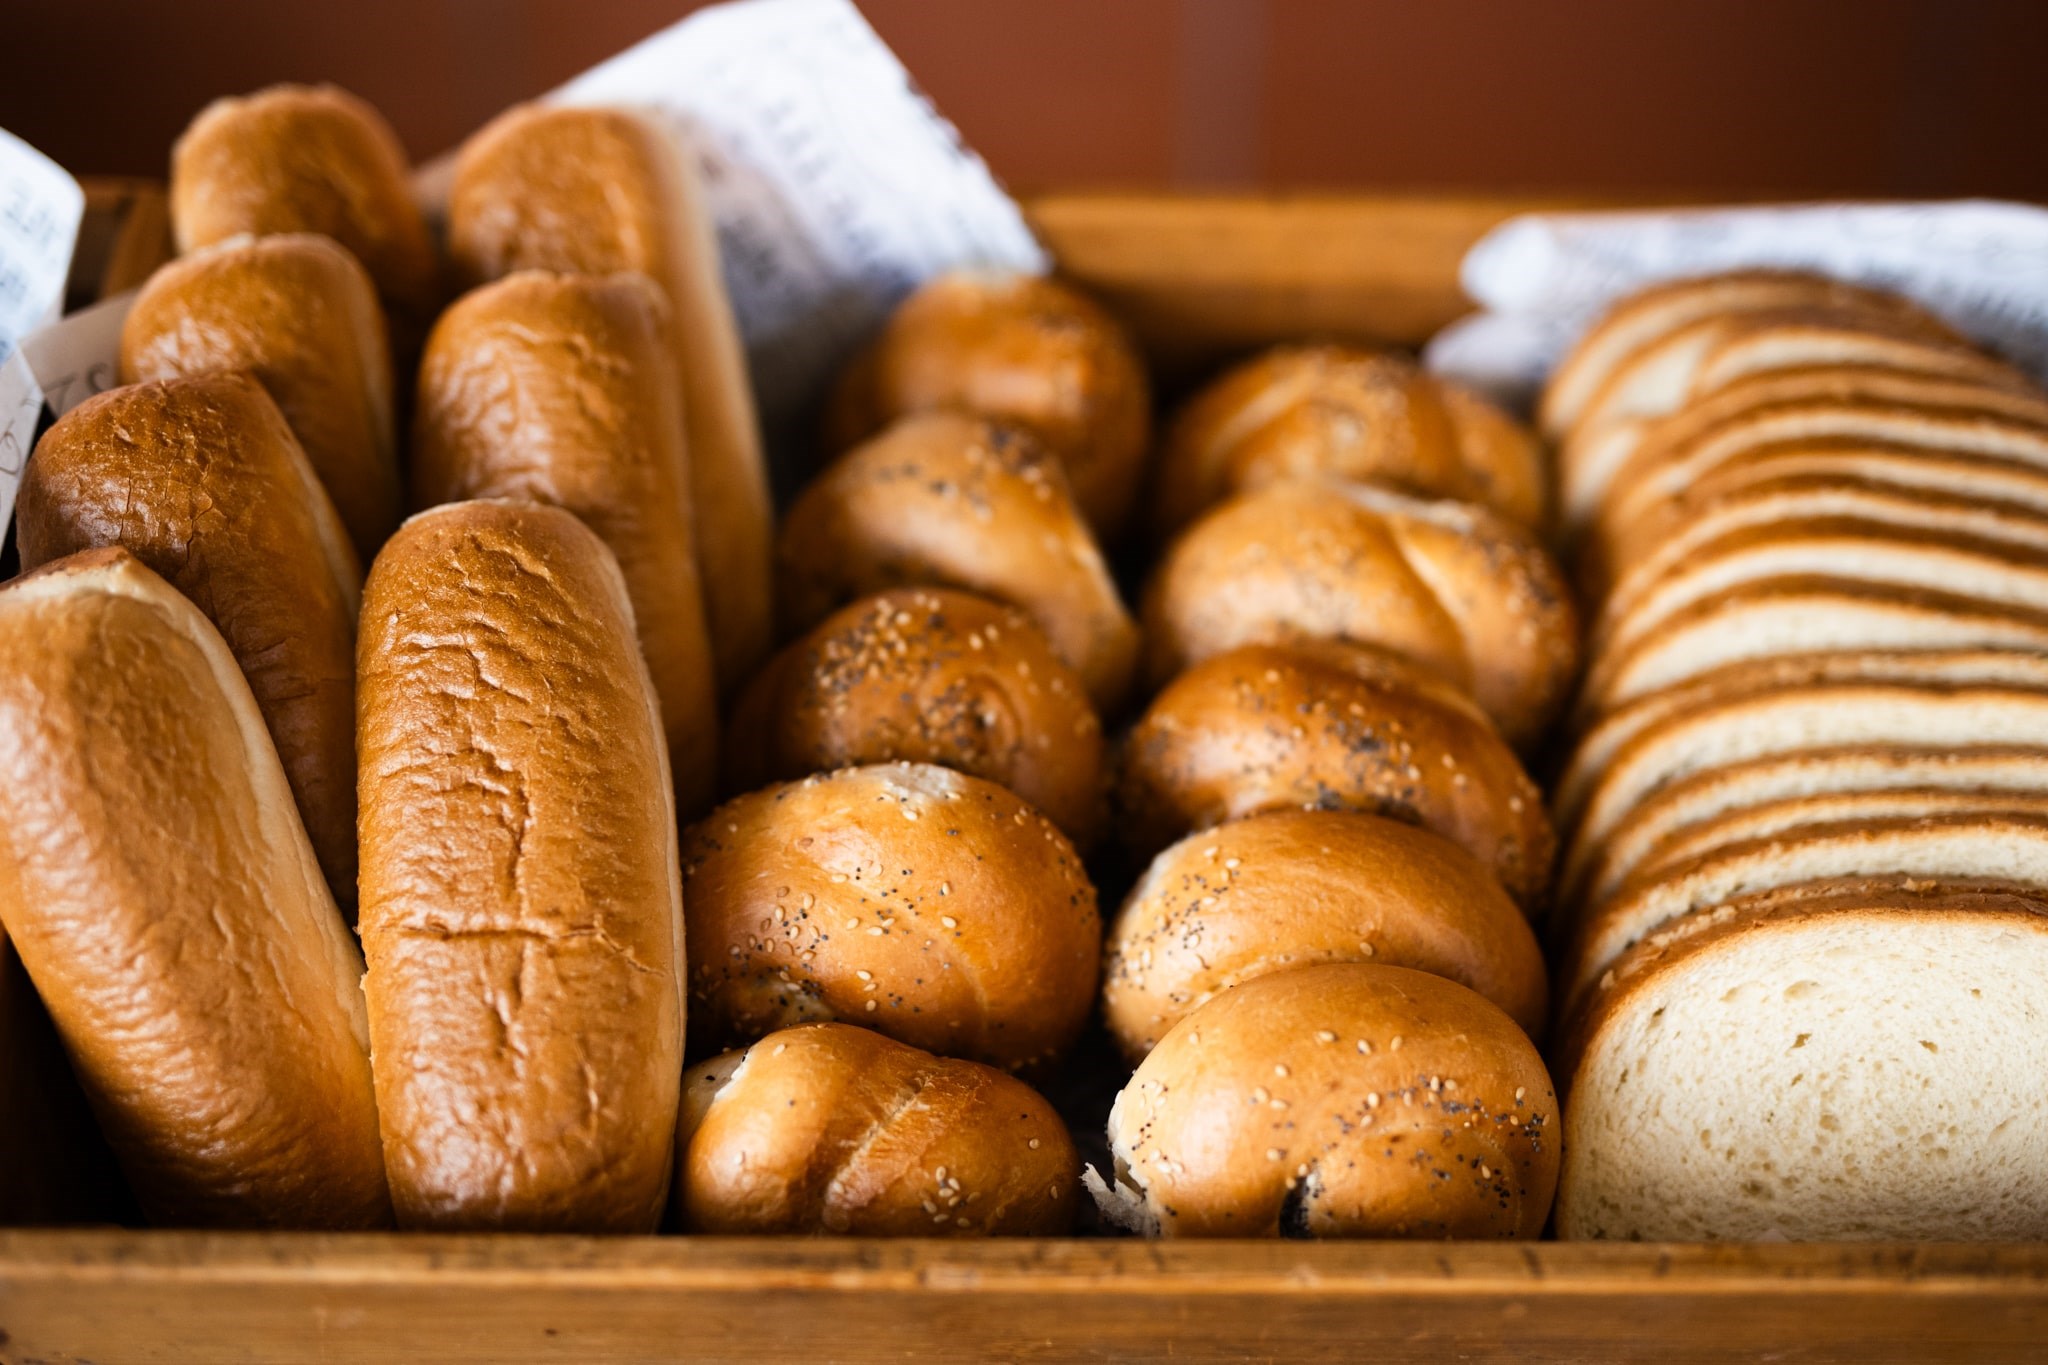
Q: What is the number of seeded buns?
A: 10